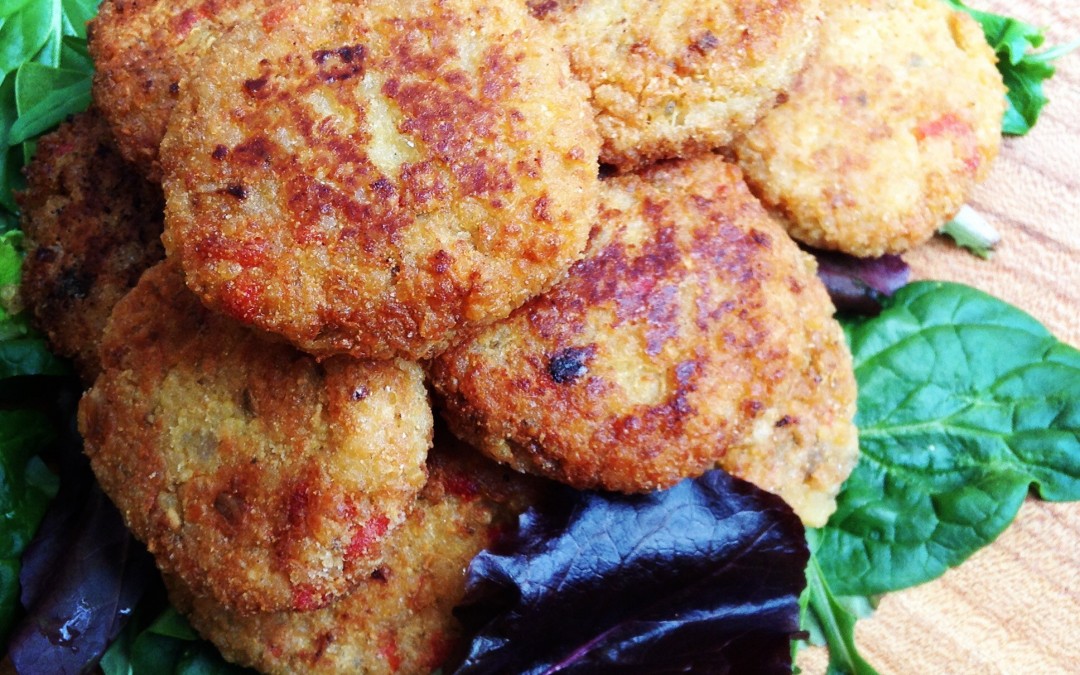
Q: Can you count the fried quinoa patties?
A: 8